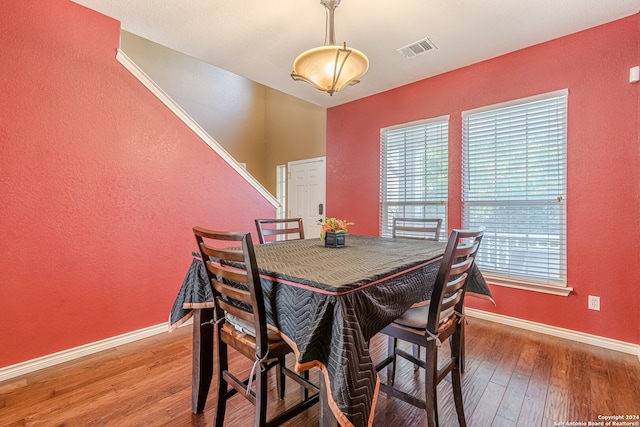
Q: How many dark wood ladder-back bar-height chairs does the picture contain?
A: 4